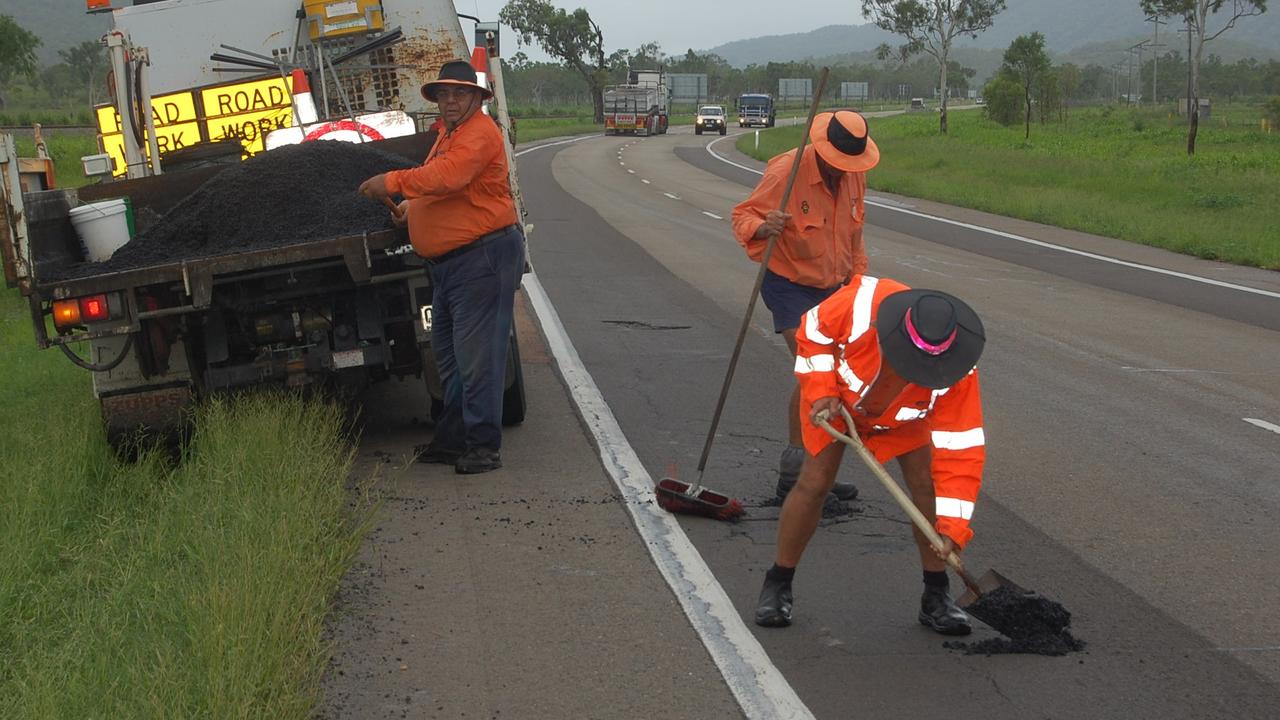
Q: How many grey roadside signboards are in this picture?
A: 3